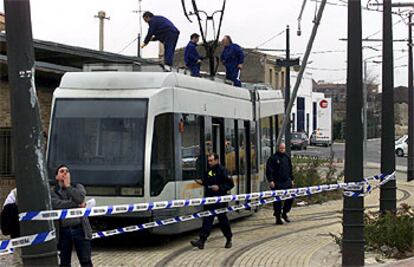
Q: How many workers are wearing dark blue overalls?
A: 3